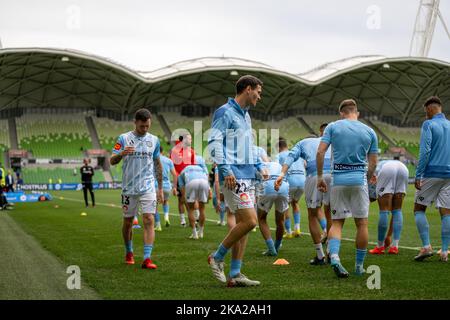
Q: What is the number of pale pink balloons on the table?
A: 0